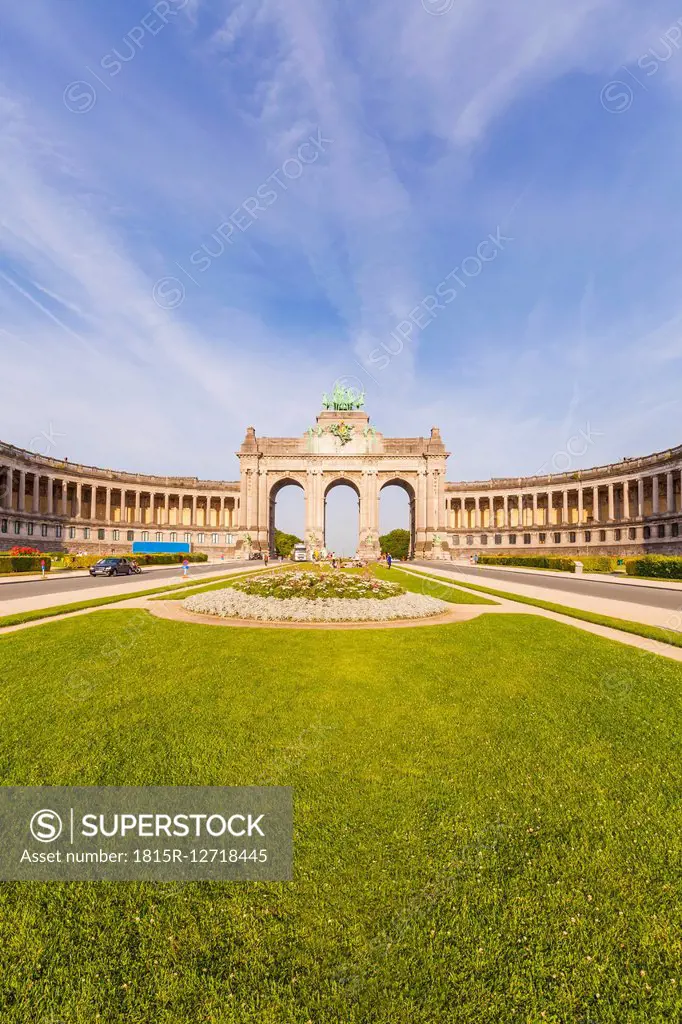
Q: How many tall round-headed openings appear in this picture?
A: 3